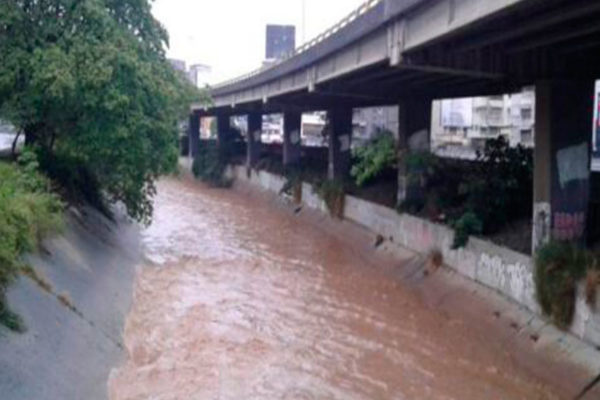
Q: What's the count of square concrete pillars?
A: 7